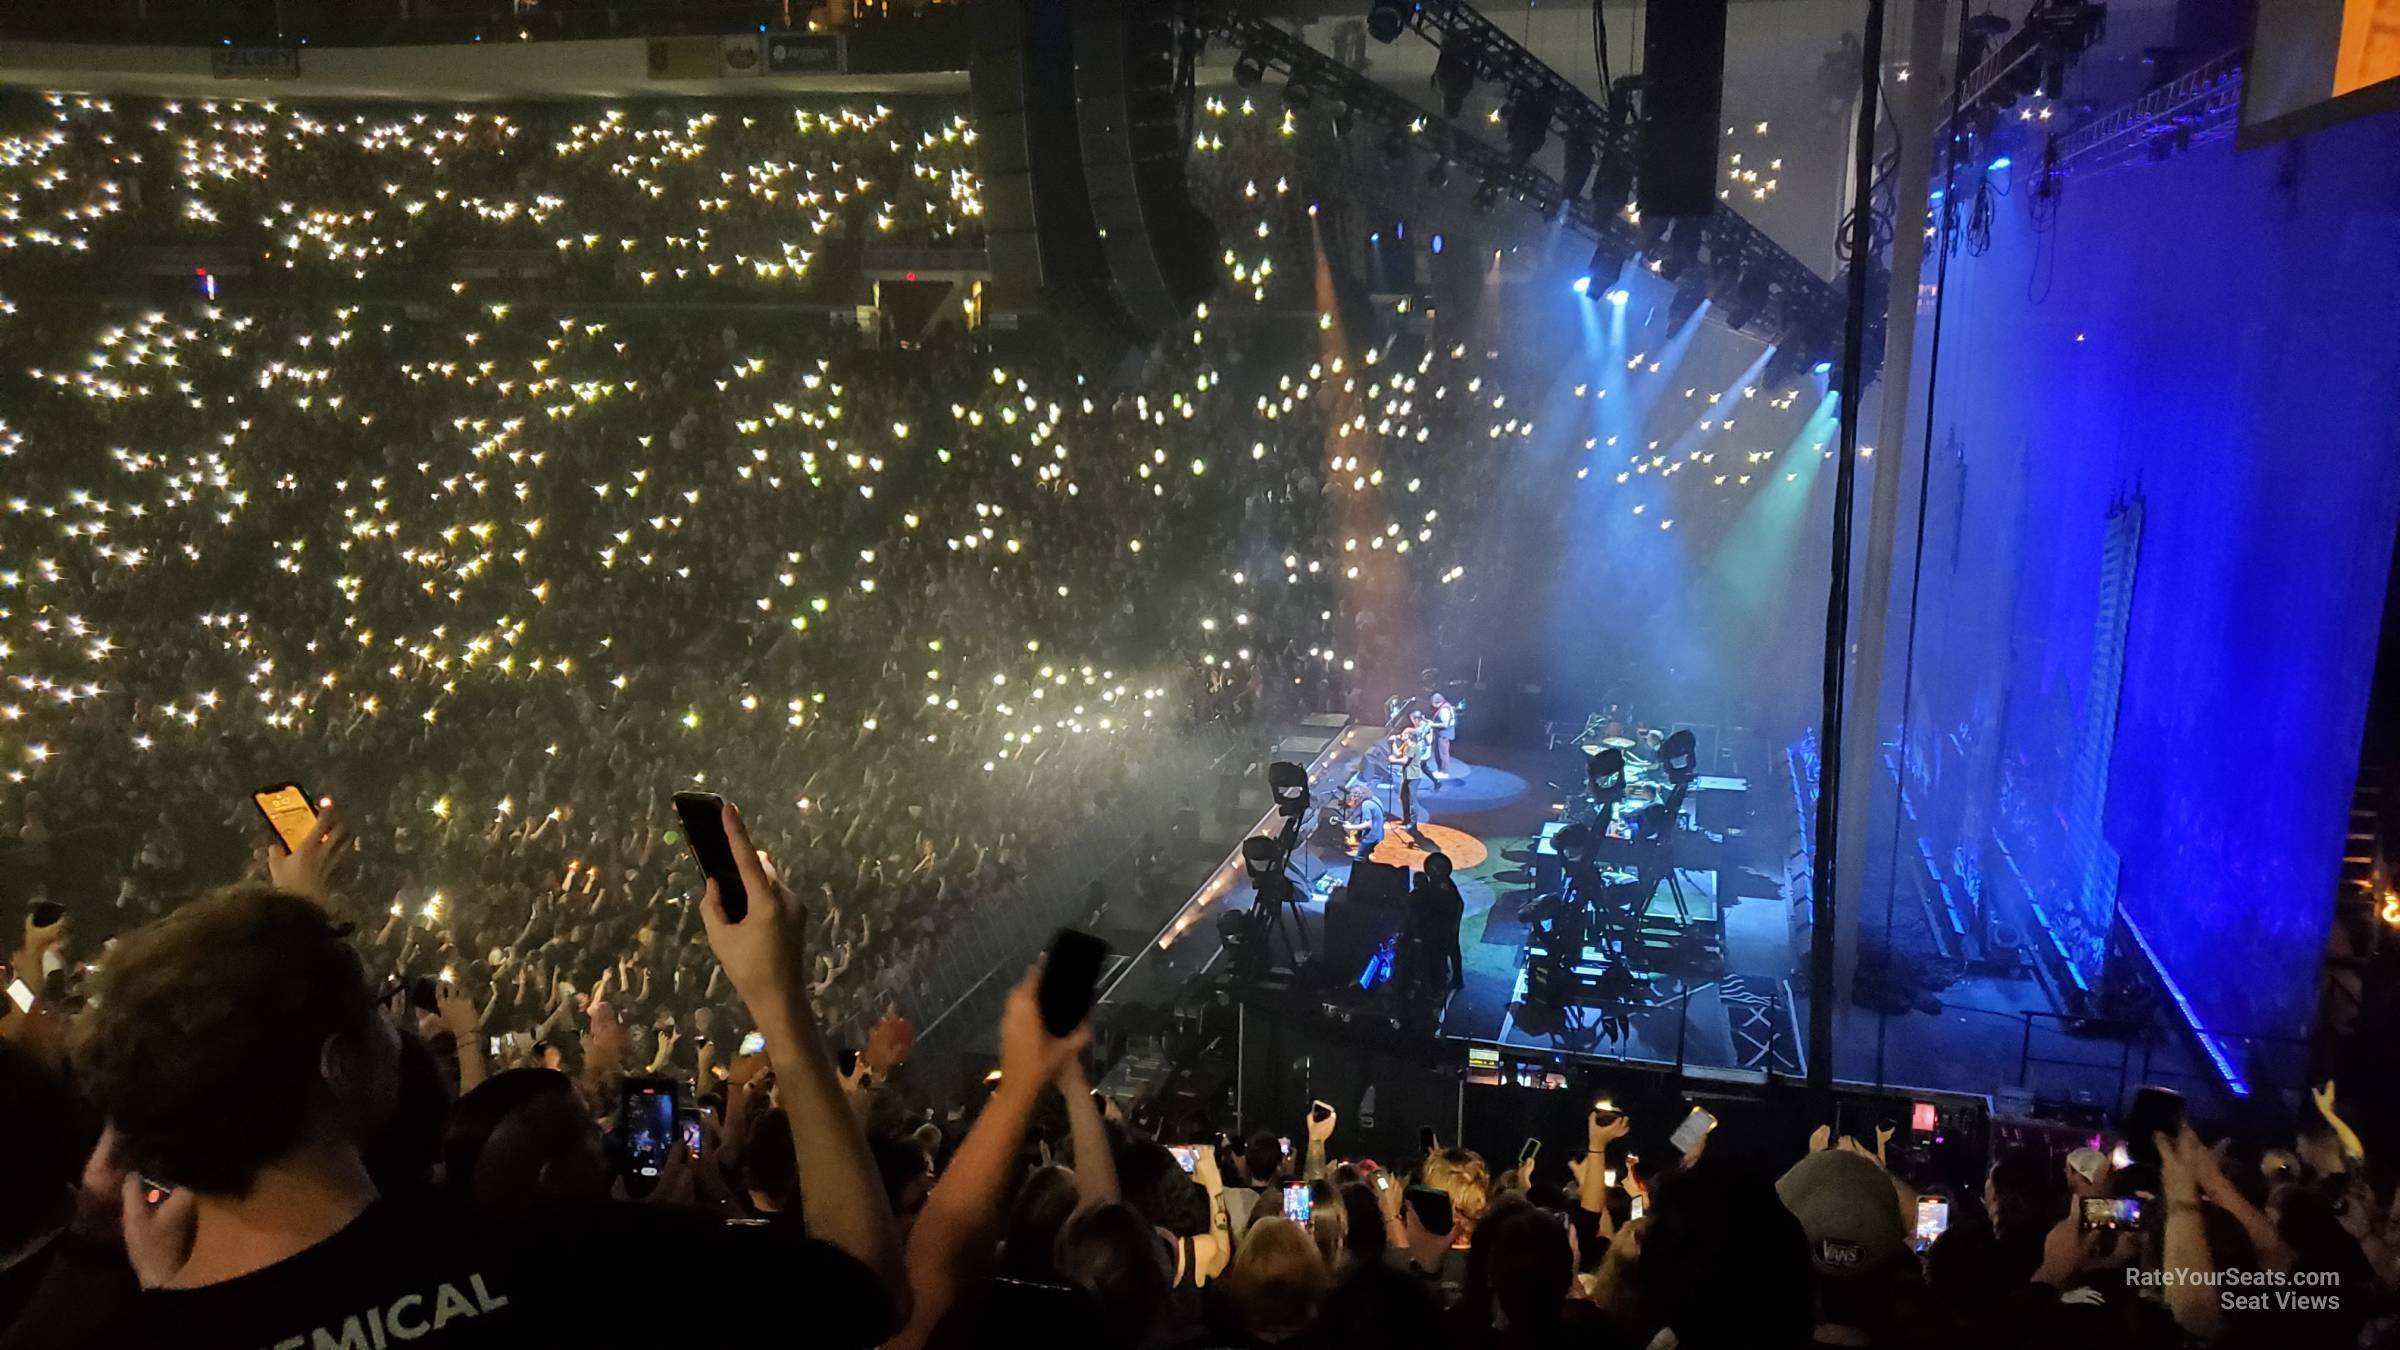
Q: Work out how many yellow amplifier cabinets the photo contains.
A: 0